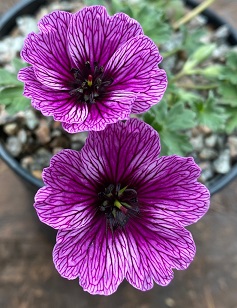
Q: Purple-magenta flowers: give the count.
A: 2